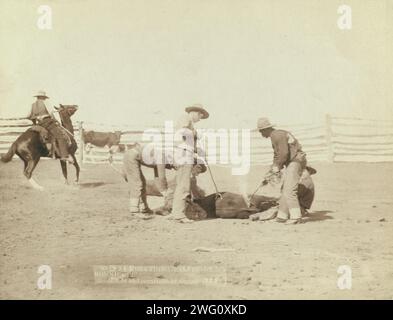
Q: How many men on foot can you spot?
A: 5